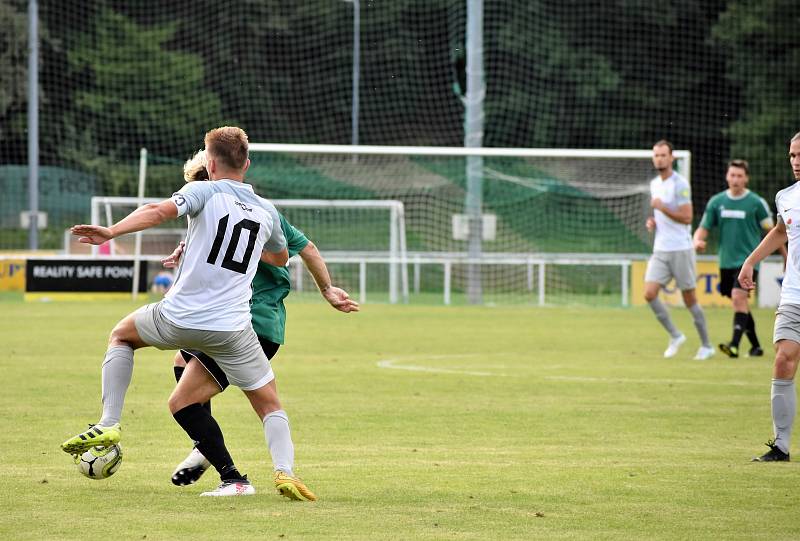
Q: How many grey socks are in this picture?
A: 5